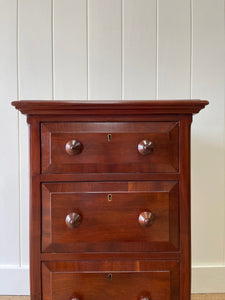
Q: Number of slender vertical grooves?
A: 6